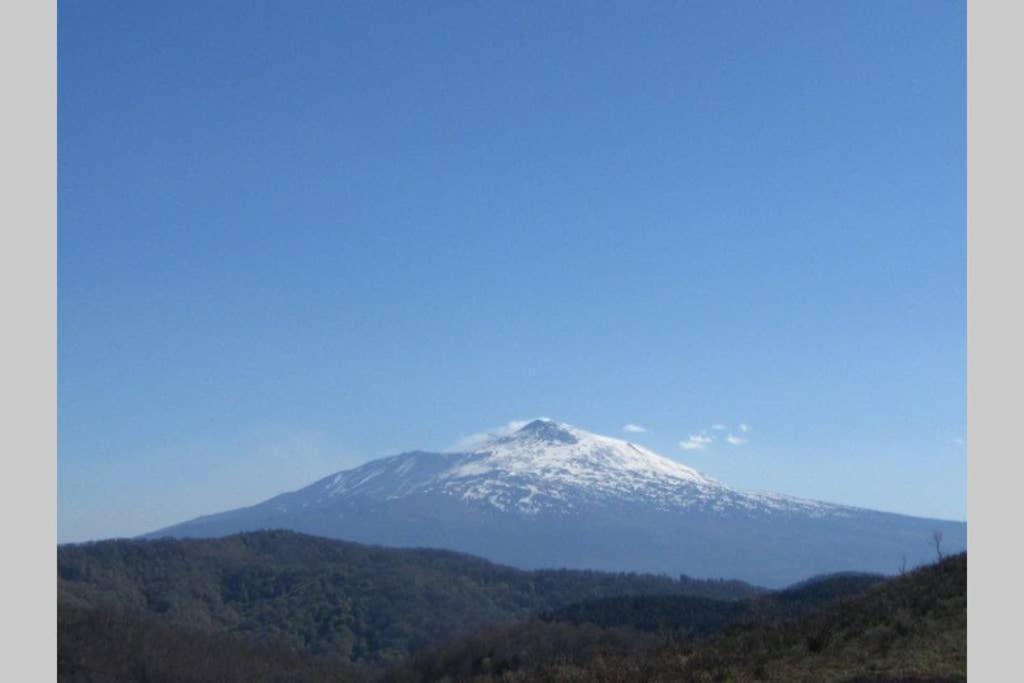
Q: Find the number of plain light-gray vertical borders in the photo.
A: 2